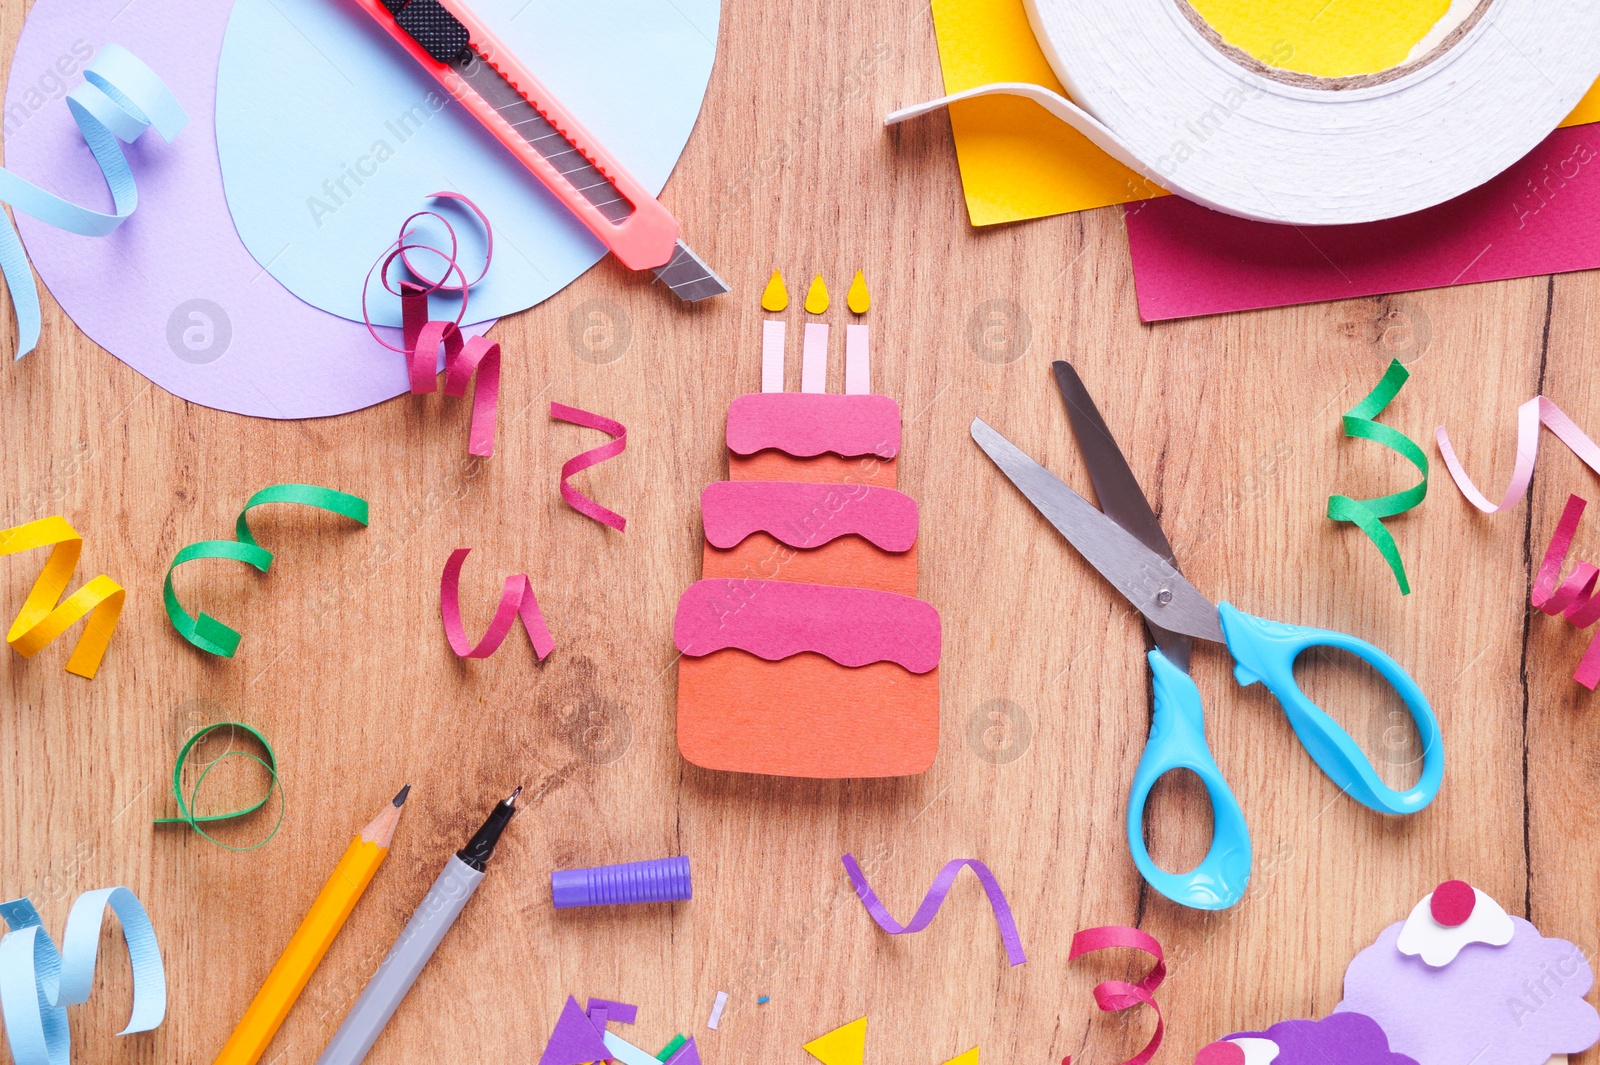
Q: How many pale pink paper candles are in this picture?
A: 3